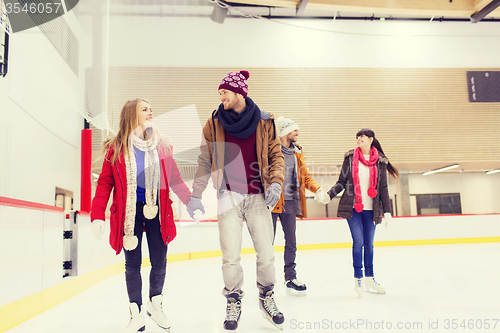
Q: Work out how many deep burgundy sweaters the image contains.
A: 1